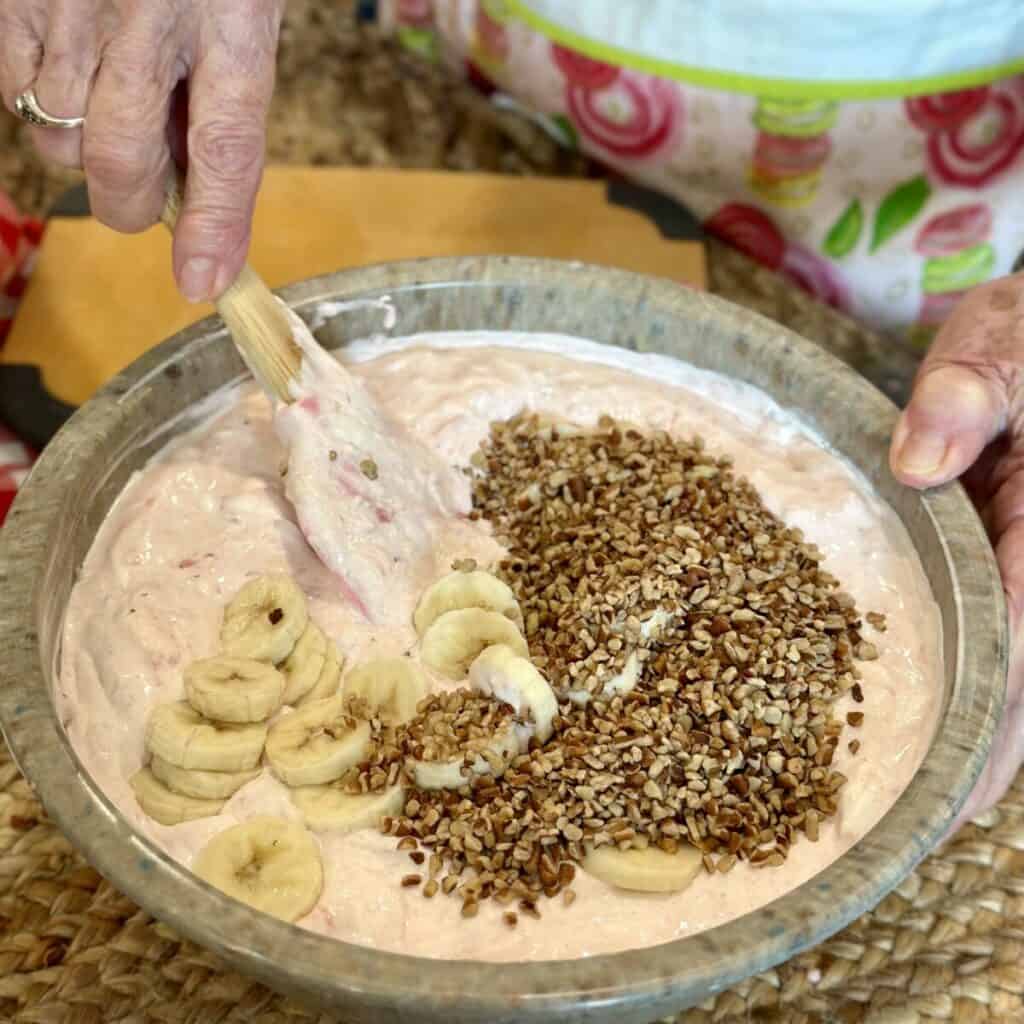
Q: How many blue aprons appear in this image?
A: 0